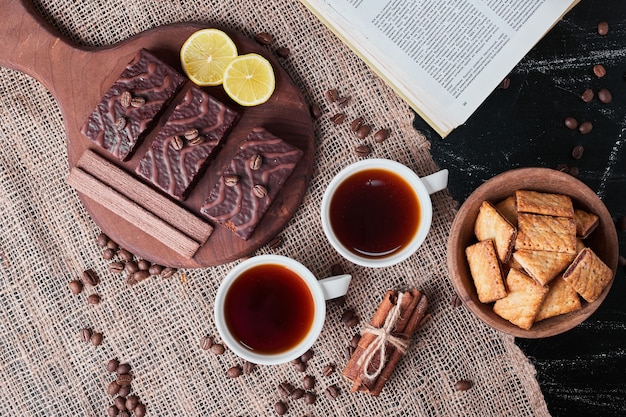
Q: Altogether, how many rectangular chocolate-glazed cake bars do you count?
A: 3